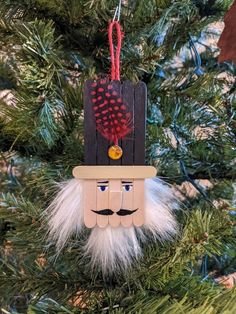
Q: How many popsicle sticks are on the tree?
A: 6